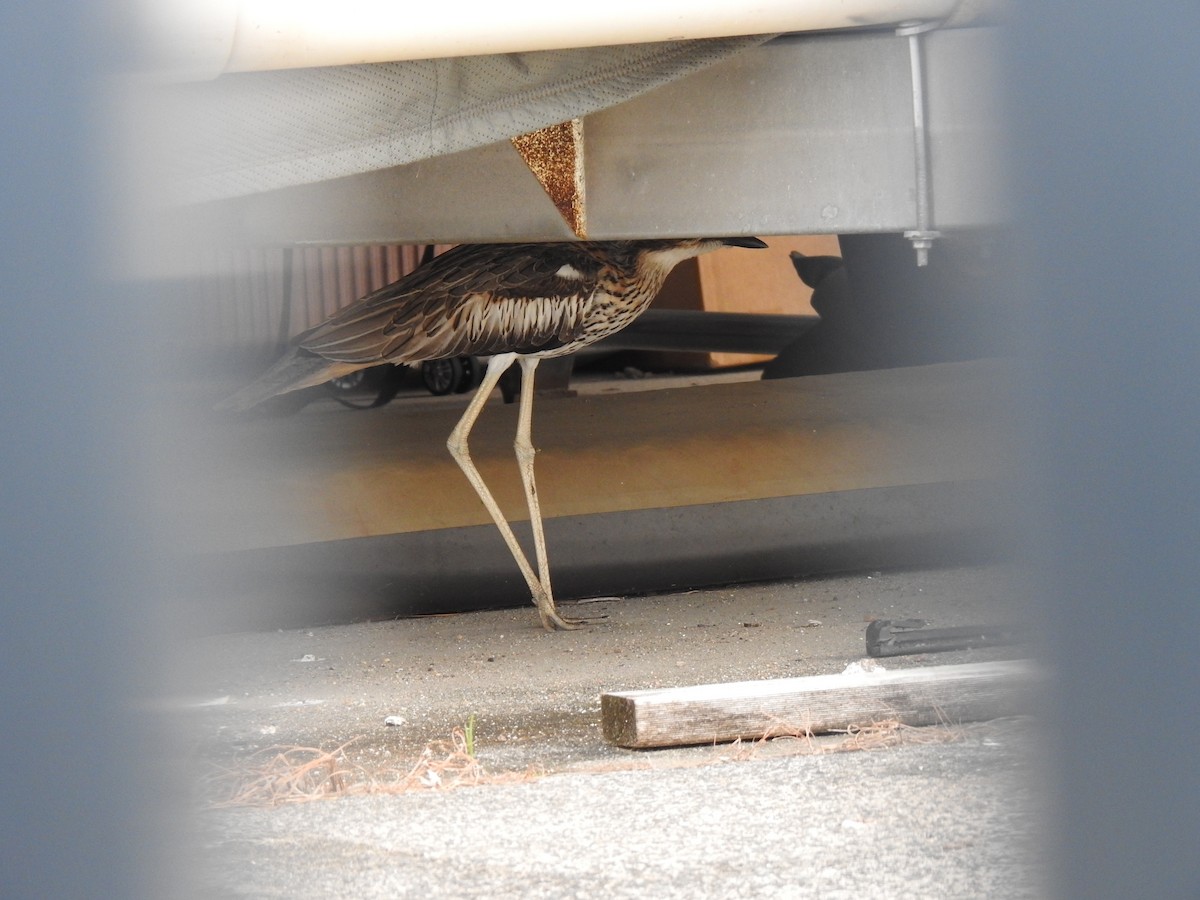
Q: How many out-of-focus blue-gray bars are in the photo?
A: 2